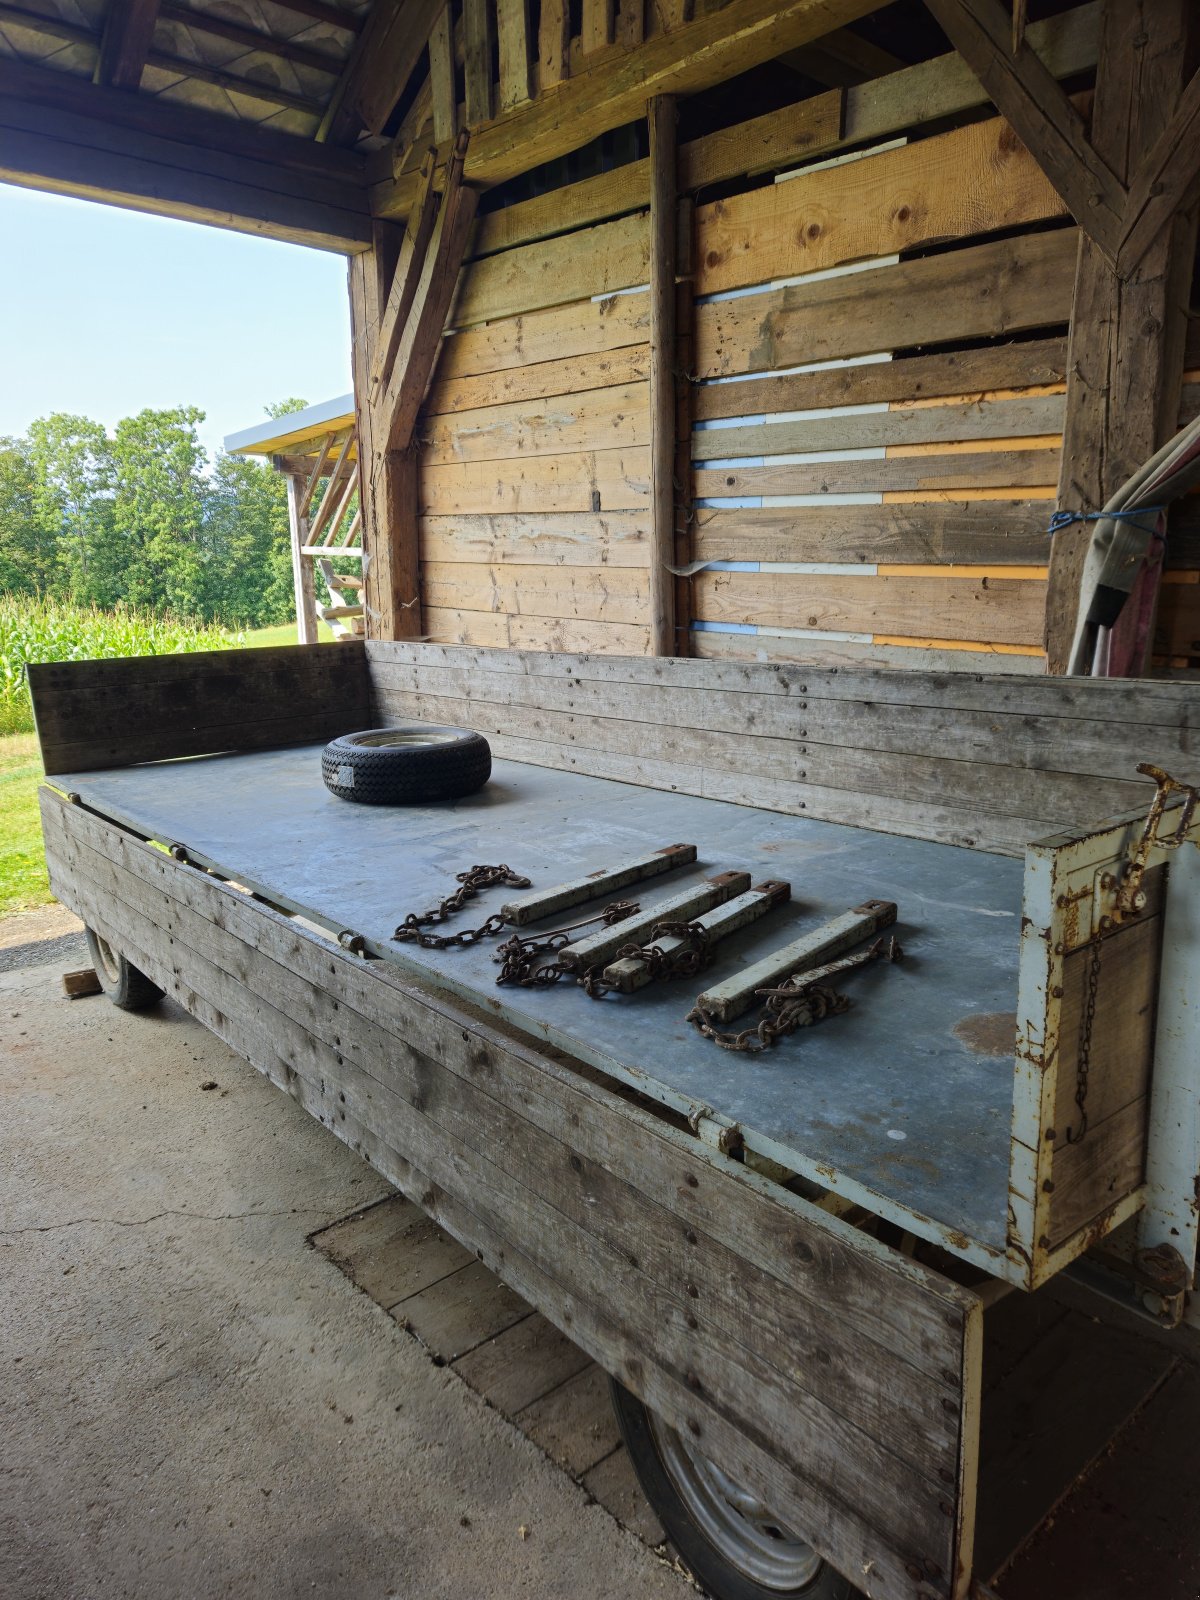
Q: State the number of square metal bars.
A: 4